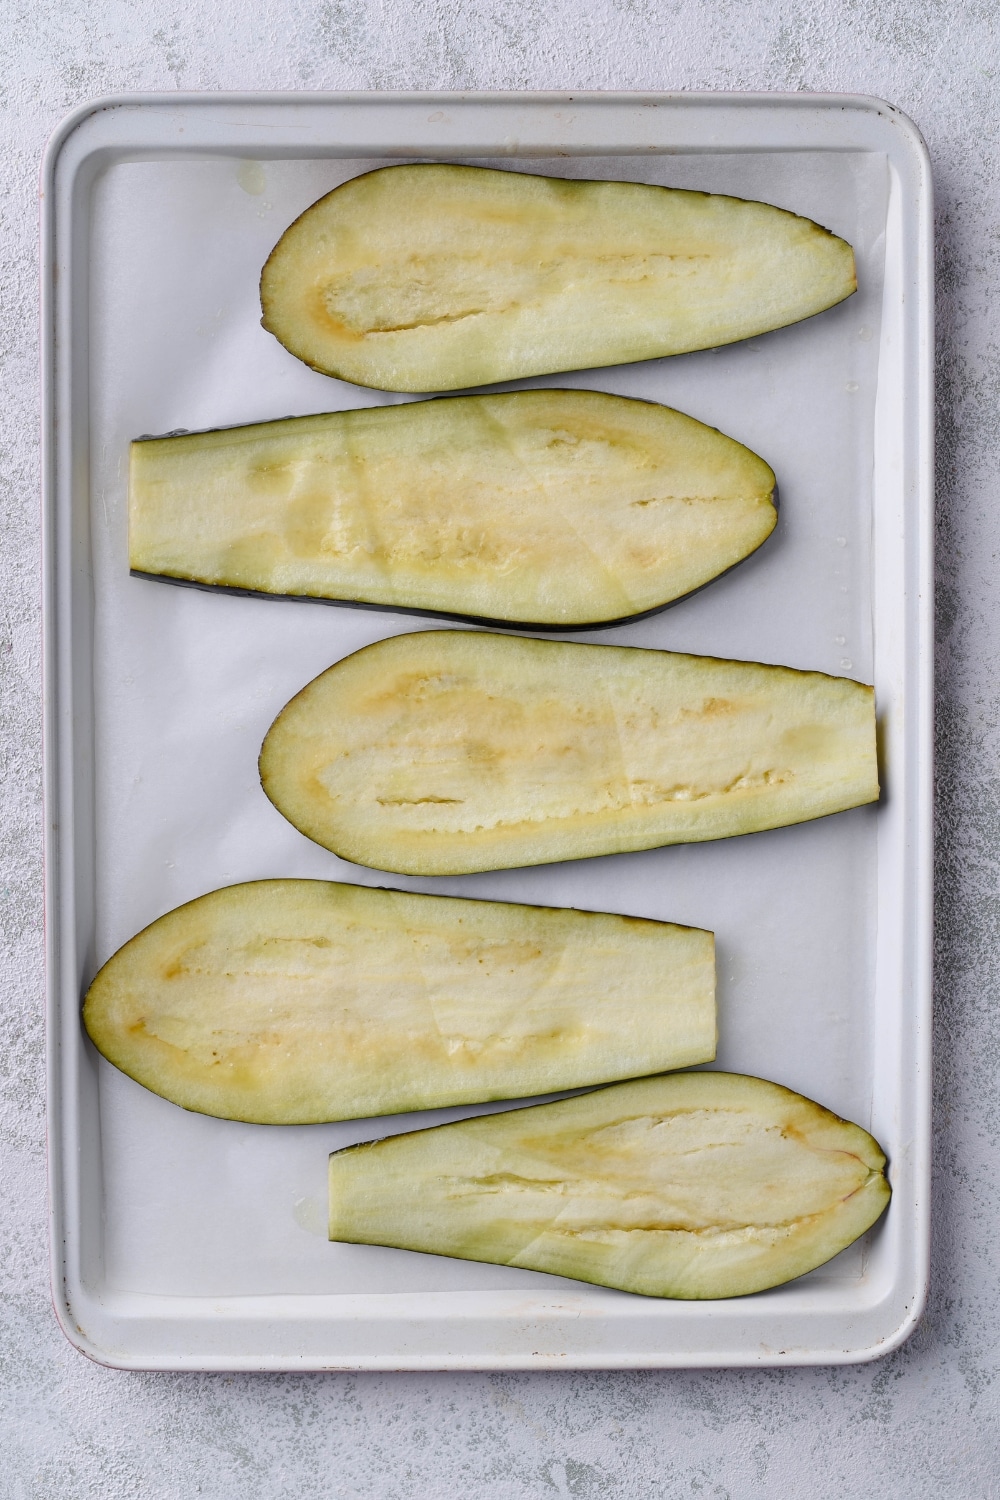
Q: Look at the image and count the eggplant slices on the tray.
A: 5